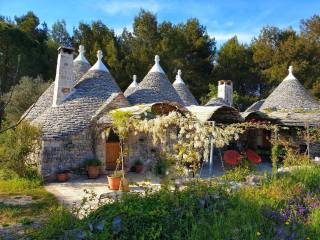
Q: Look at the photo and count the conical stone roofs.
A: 6